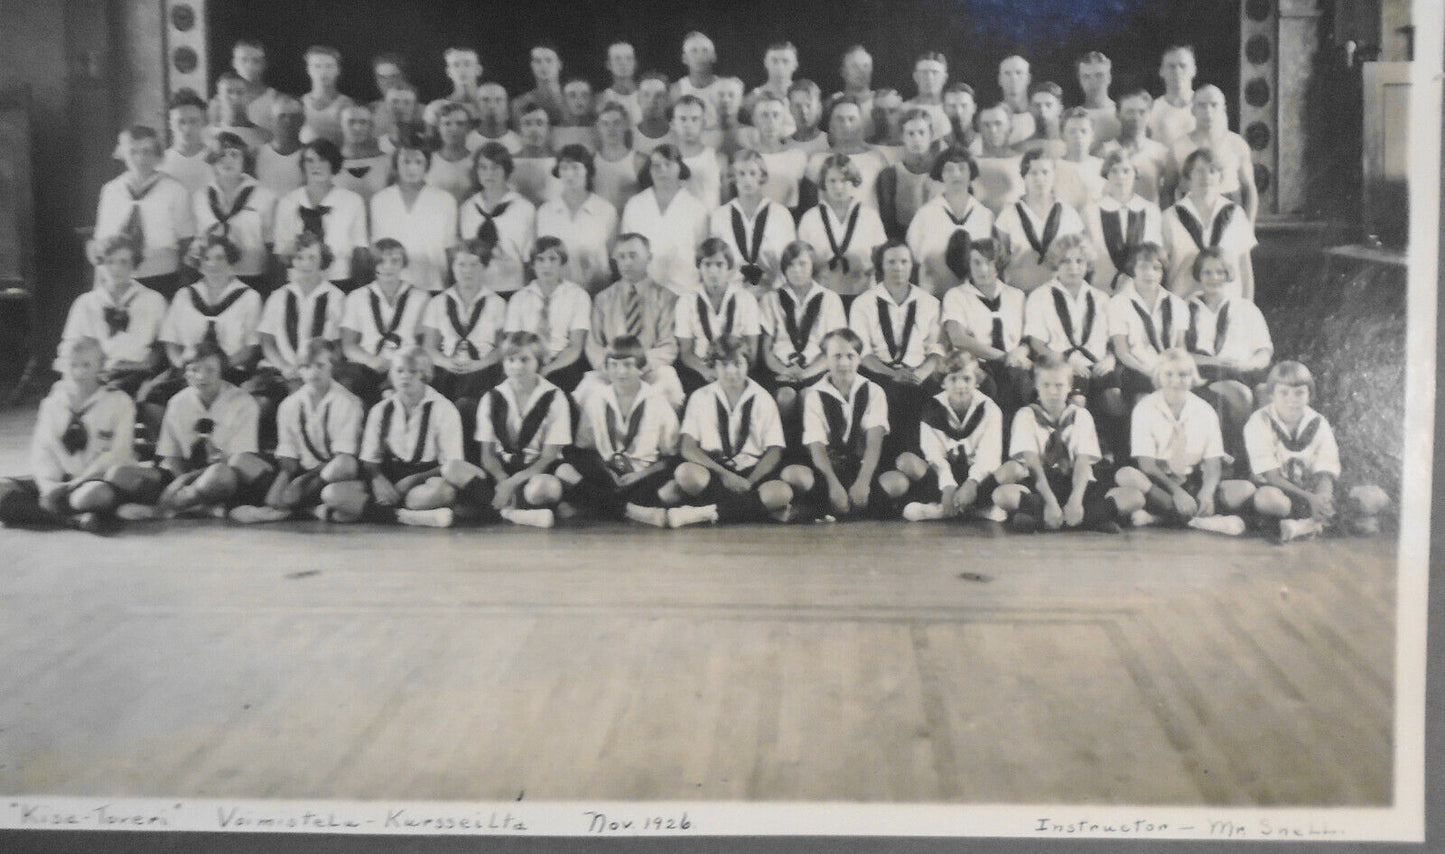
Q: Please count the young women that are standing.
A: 13